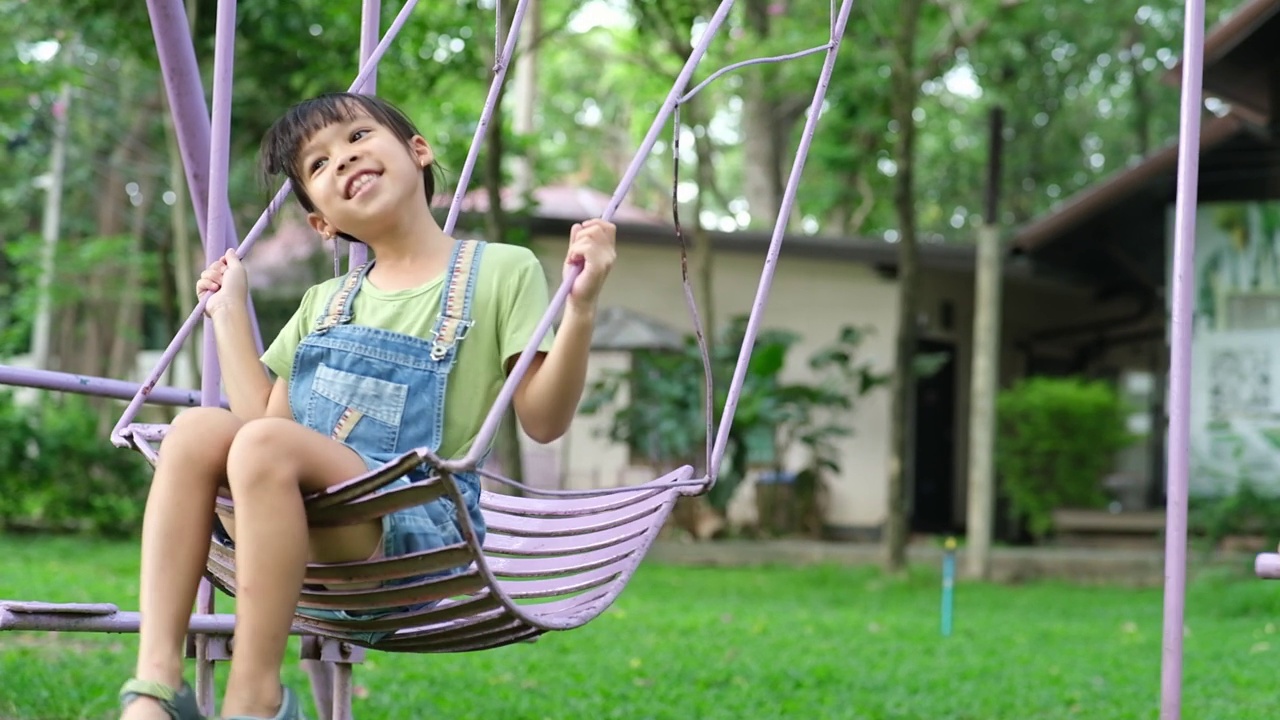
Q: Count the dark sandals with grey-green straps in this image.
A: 2